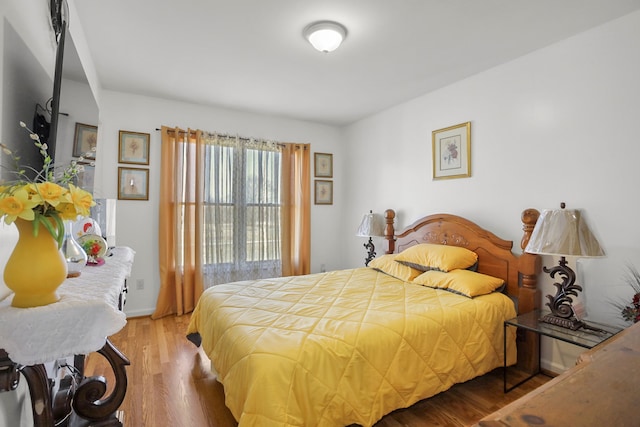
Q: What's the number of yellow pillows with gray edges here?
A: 3